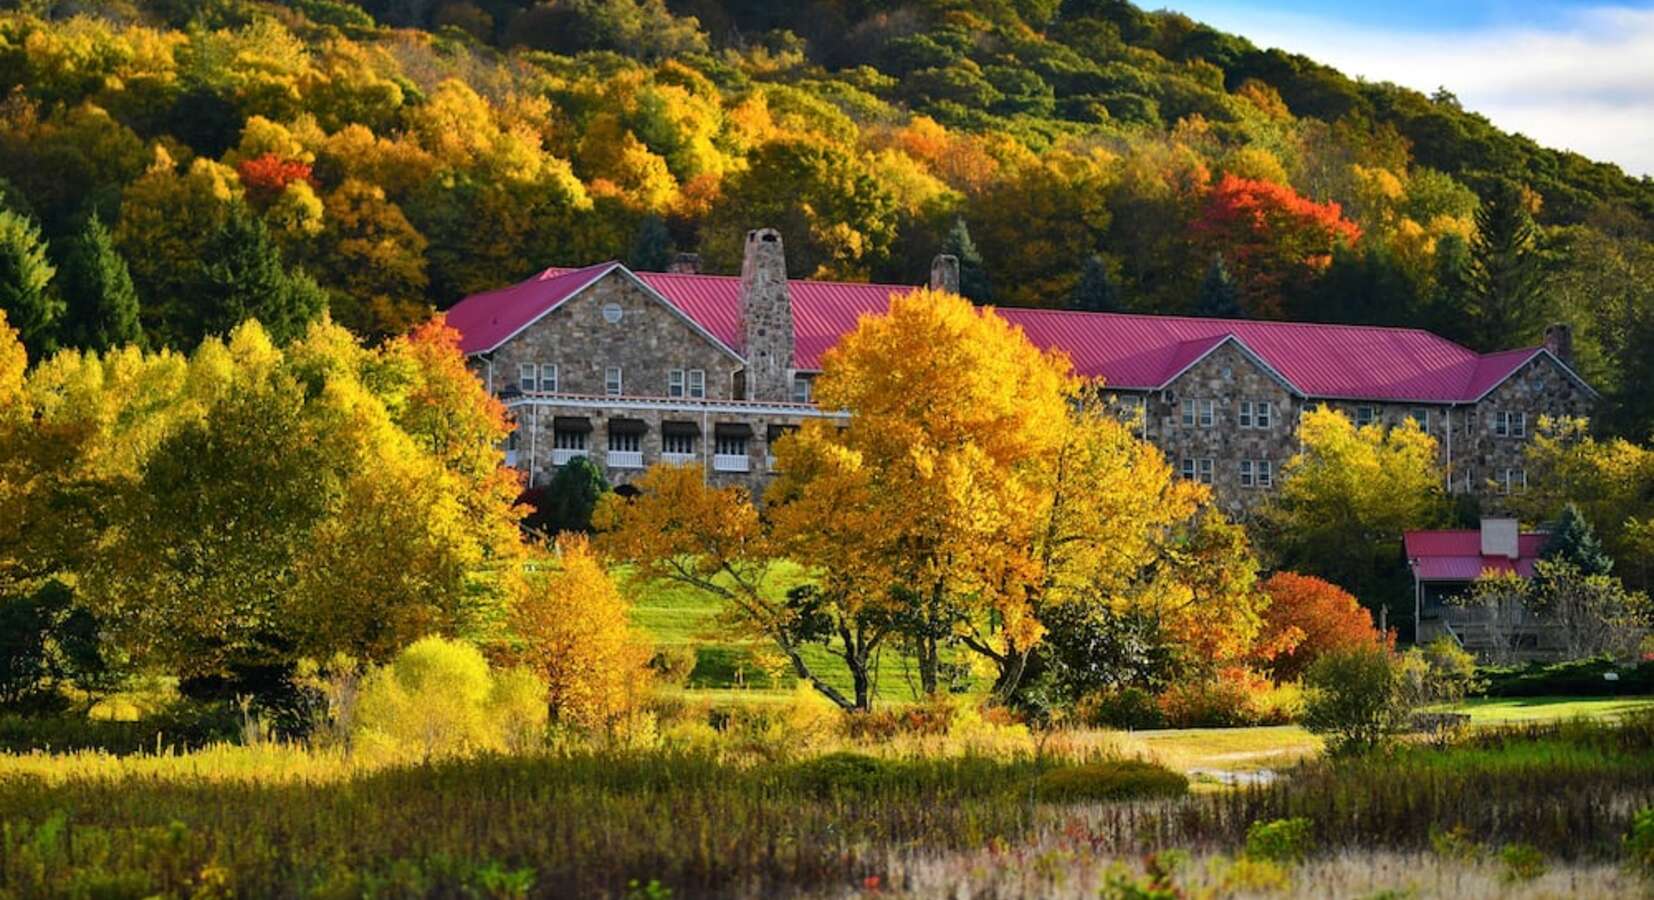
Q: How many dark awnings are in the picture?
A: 5